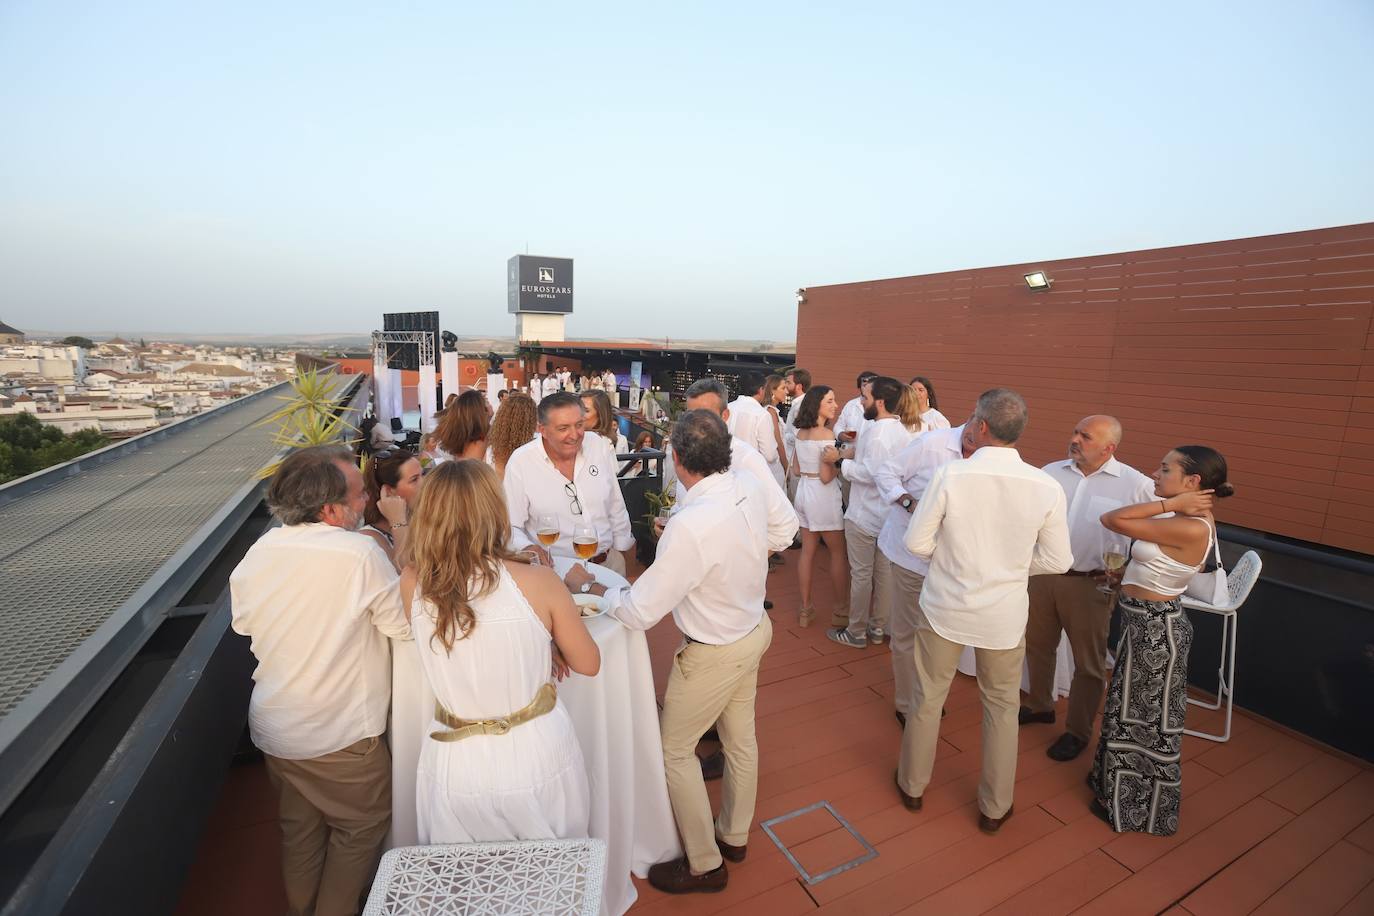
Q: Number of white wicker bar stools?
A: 2